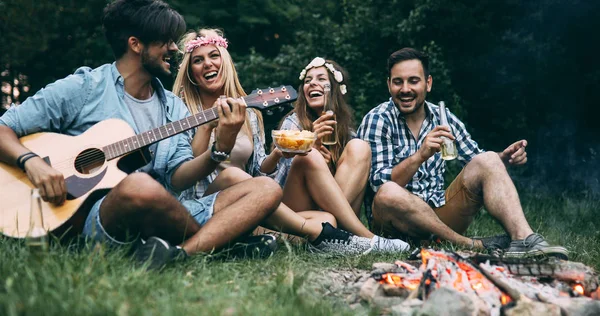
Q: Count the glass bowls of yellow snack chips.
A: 1